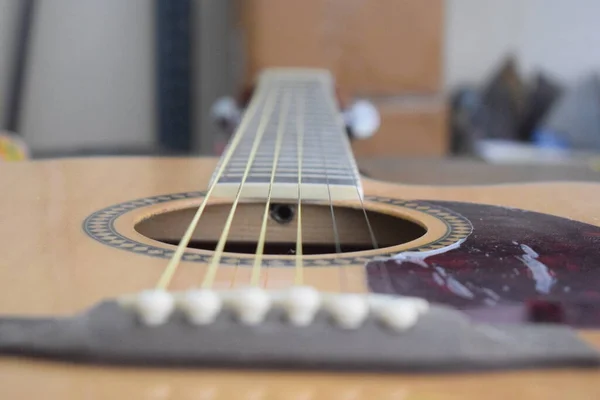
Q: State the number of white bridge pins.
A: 6